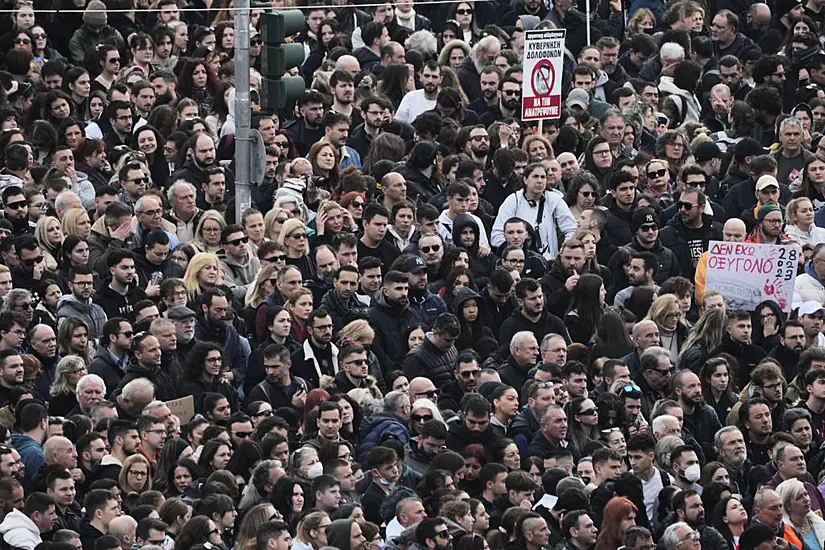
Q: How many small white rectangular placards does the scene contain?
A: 2